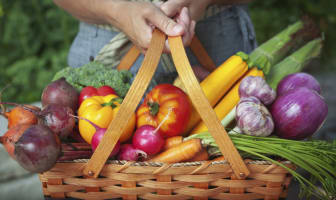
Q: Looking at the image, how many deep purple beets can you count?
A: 3